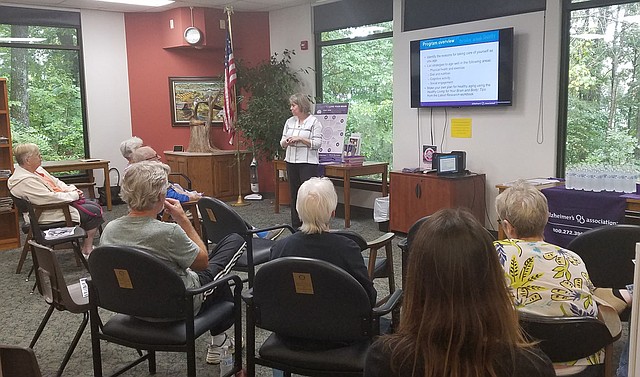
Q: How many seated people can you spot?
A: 7